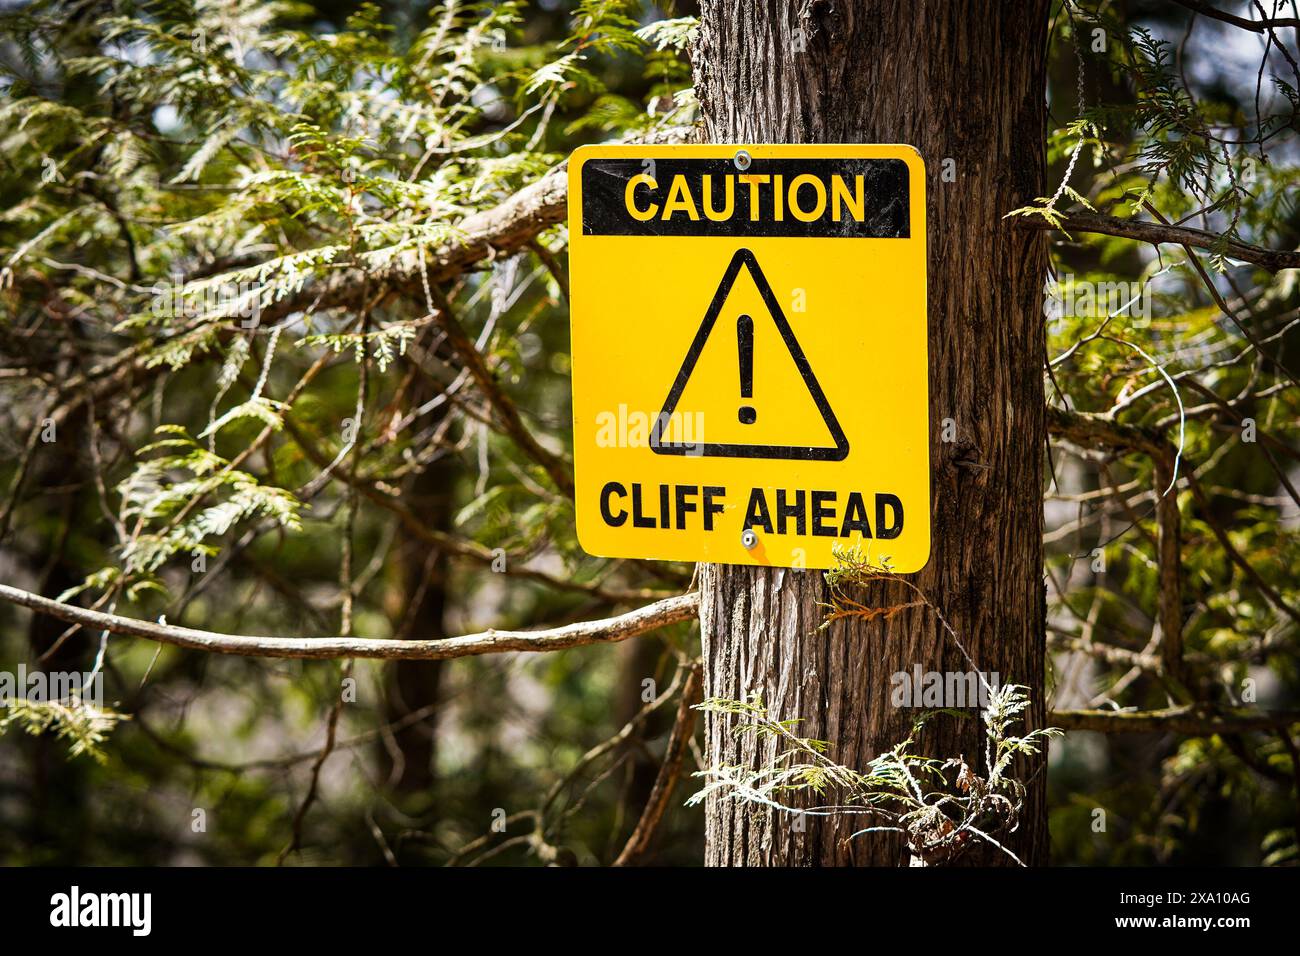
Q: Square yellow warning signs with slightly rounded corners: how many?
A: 1